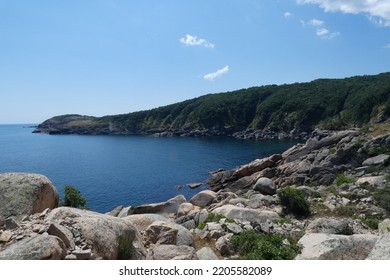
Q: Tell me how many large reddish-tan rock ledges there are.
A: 1